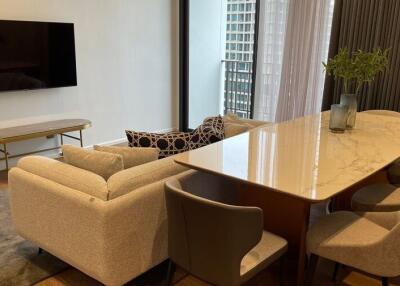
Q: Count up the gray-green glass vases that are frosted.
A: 2